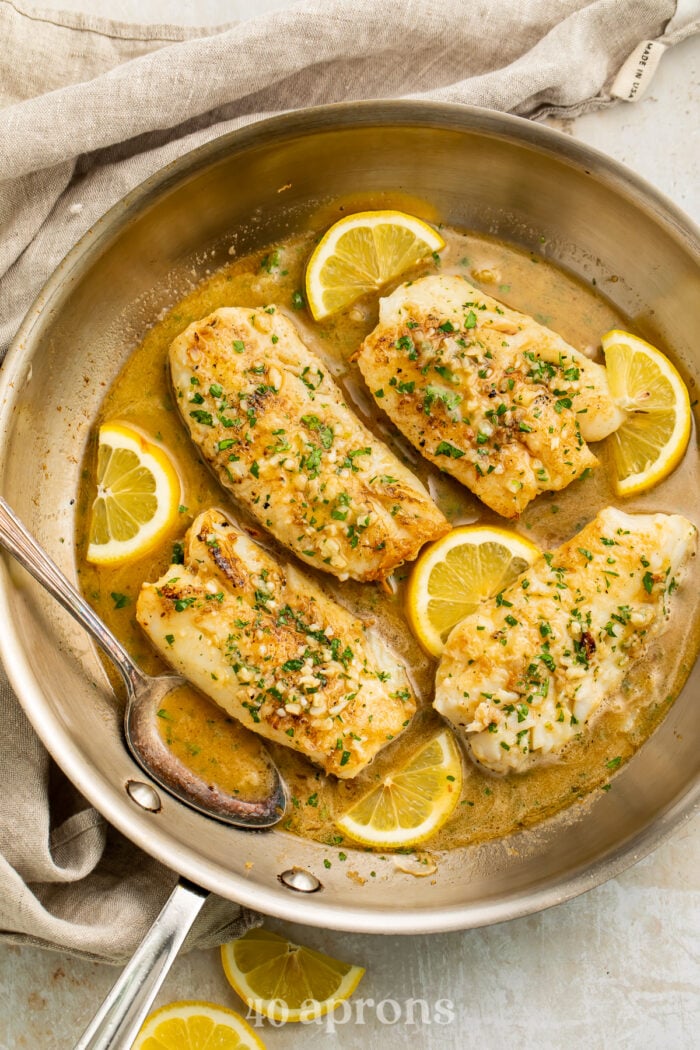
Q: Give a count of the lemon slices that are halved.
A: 6